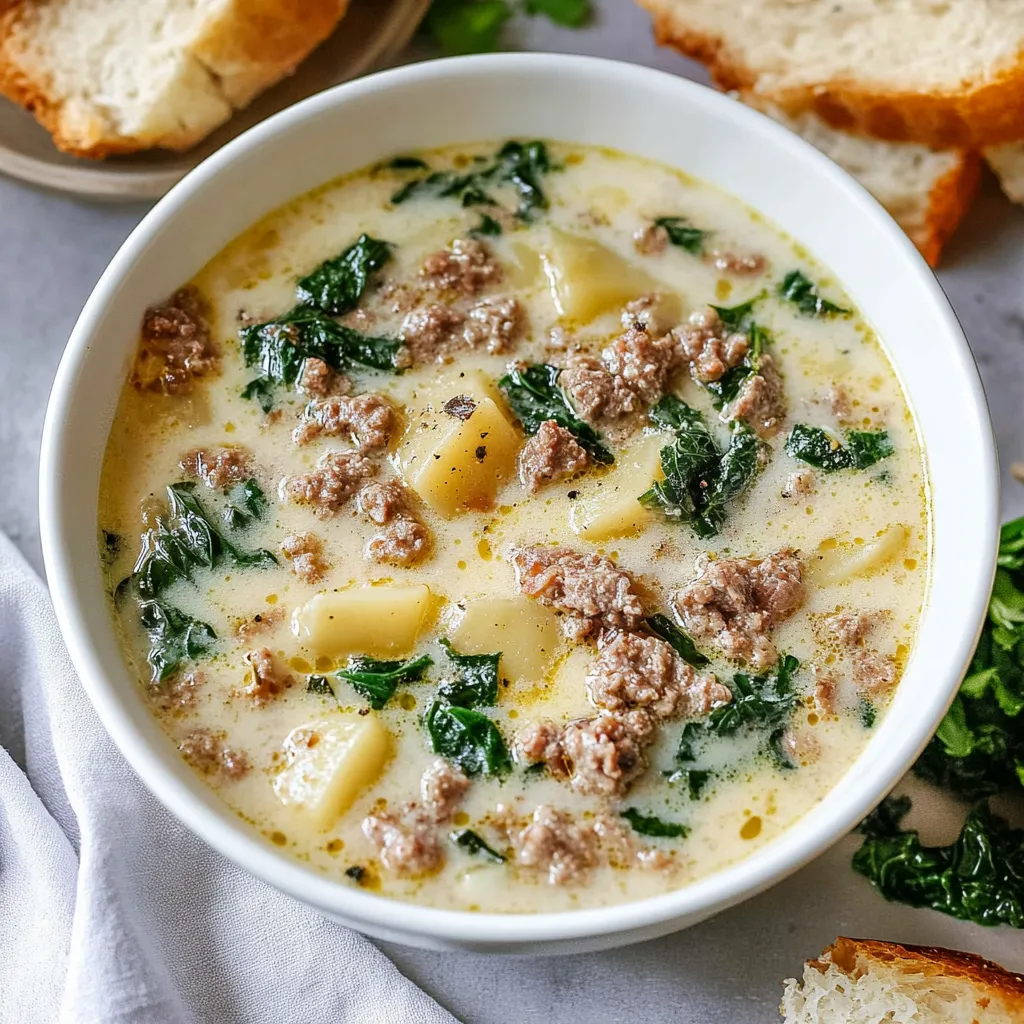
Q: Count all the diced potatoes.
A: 7